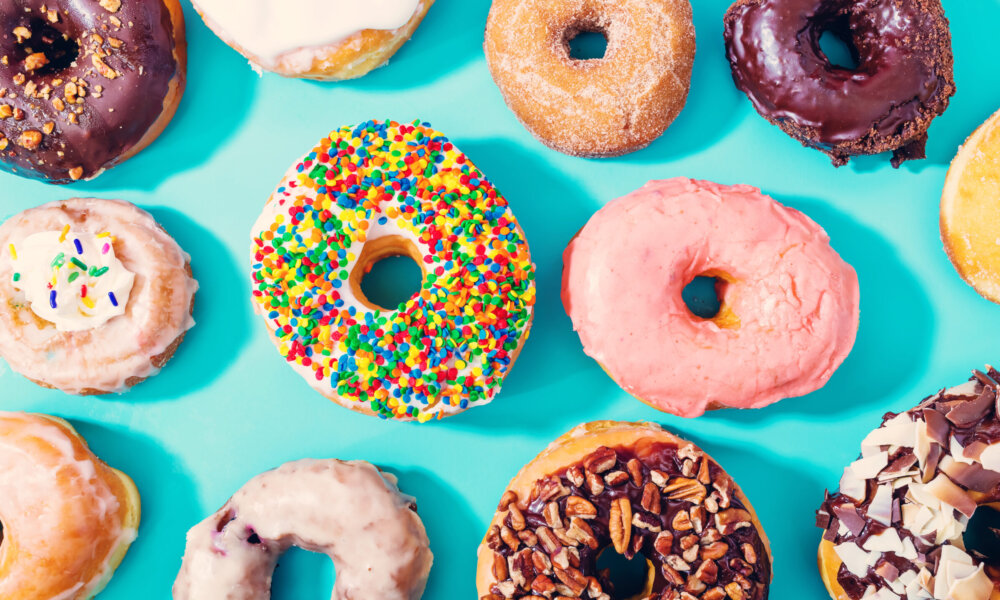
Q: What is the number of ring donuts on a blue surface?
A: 9